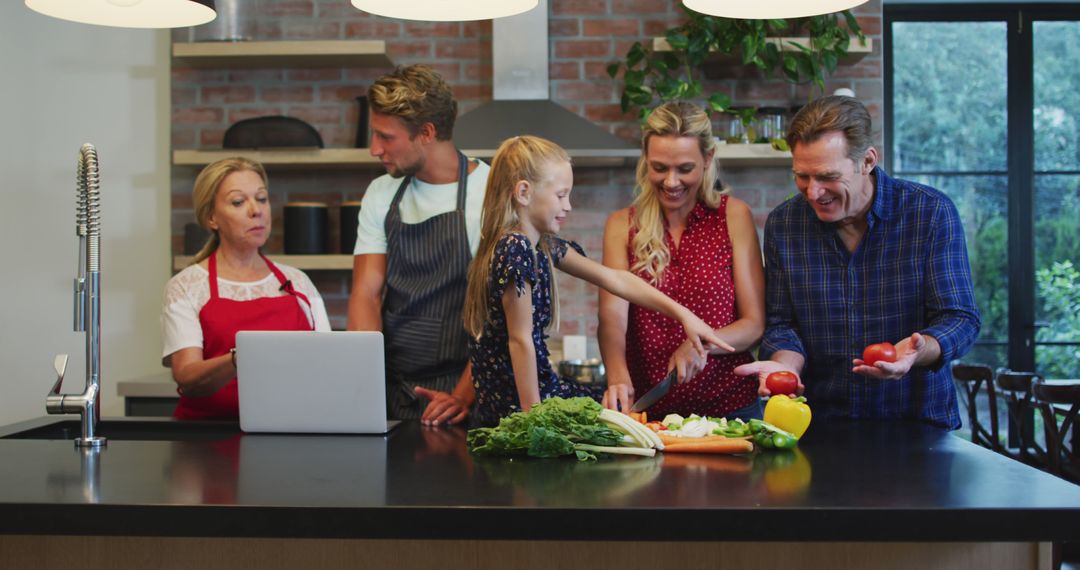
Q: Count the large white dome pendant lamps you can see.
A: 3